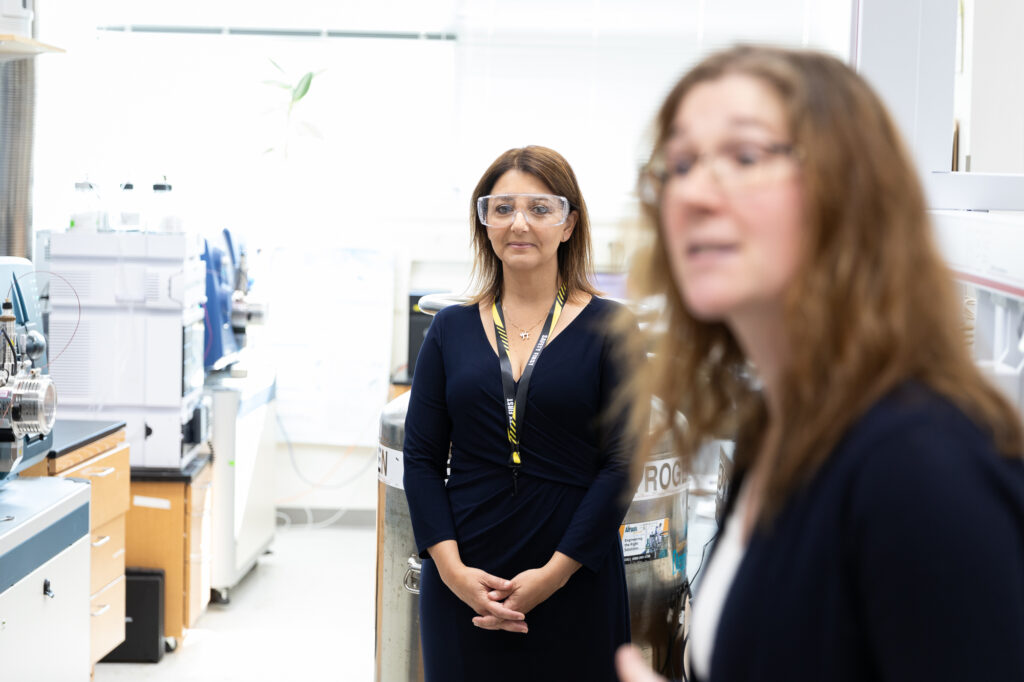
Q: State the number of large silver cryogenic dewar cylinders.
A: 2